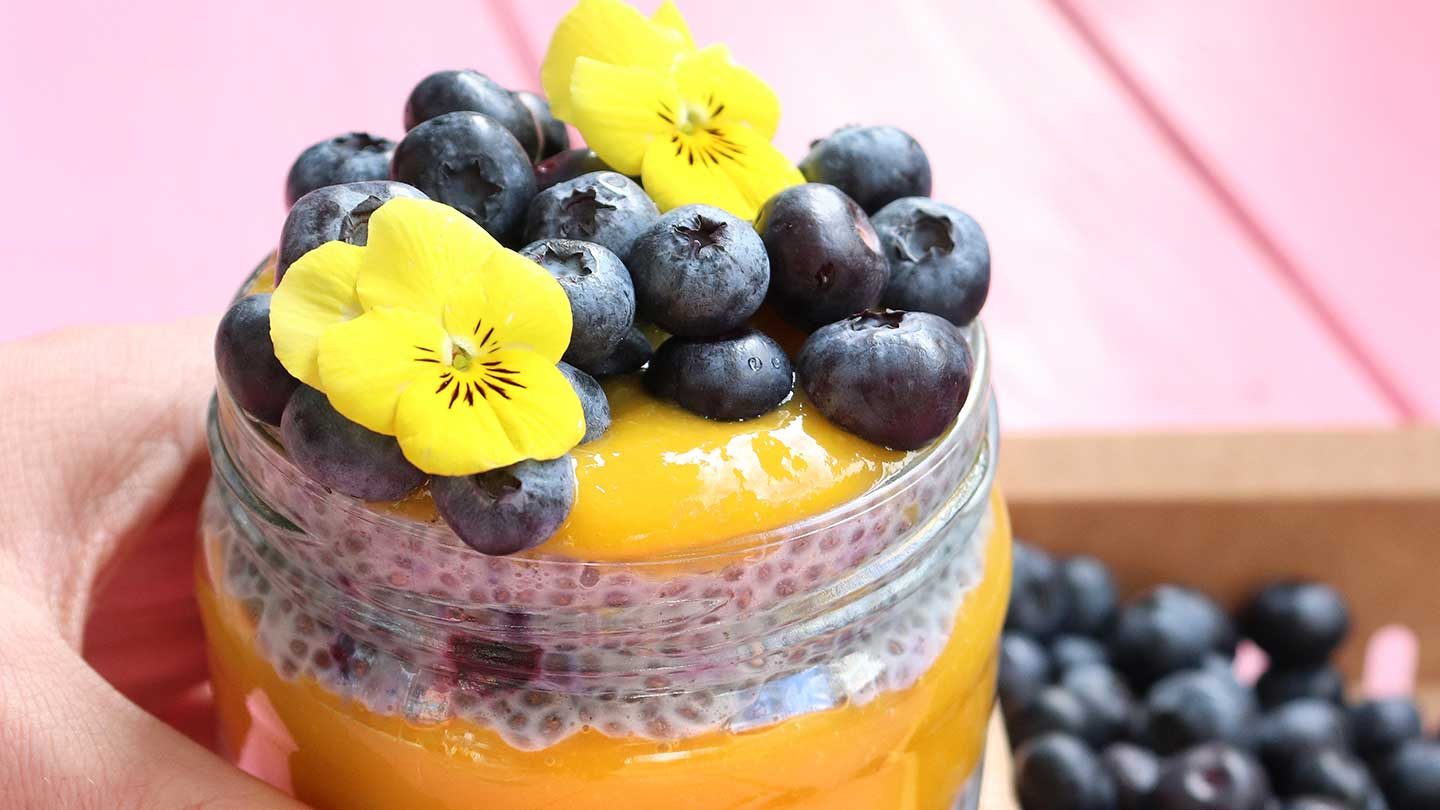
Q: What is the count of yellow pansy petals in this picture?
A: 10